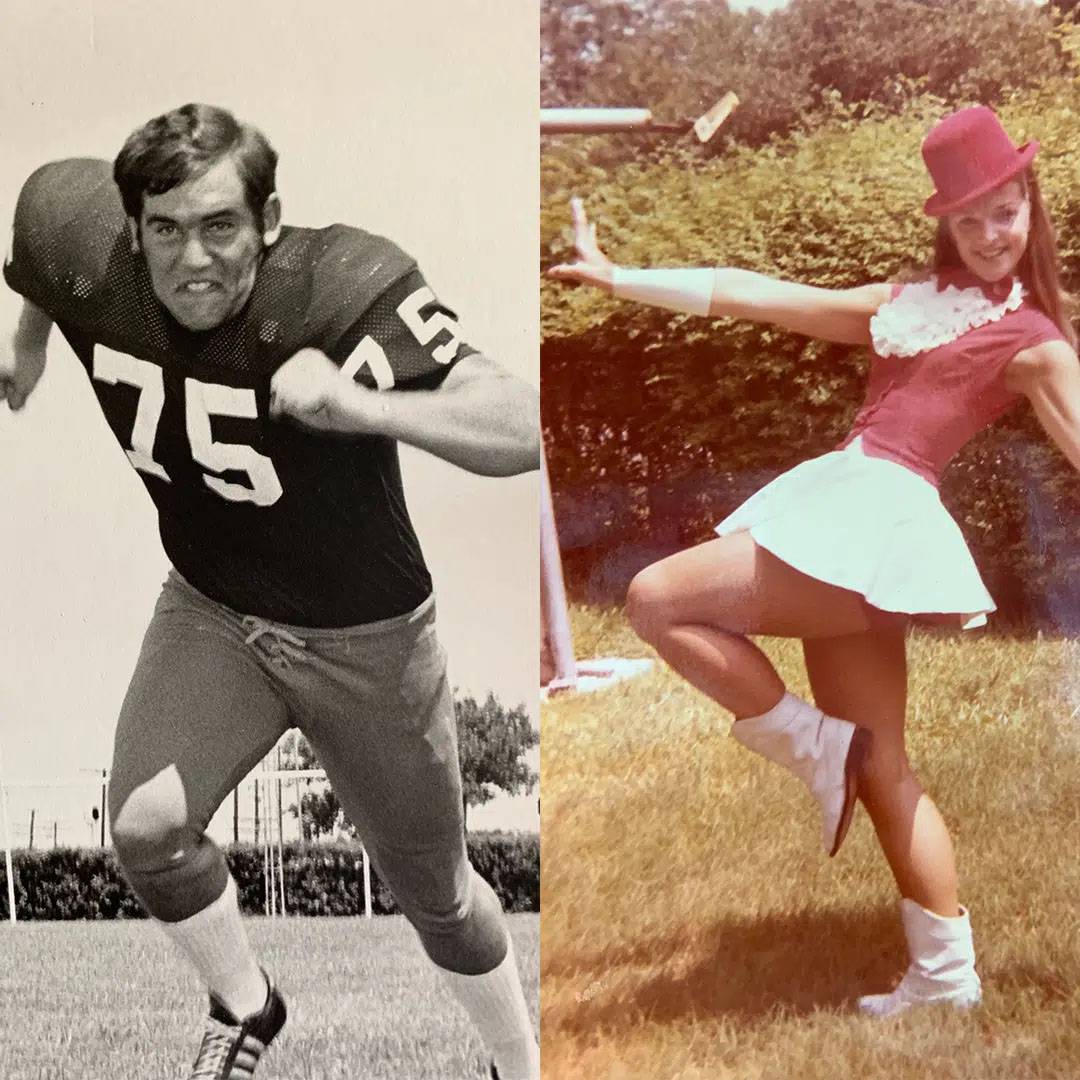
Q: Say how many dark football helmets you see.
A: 0